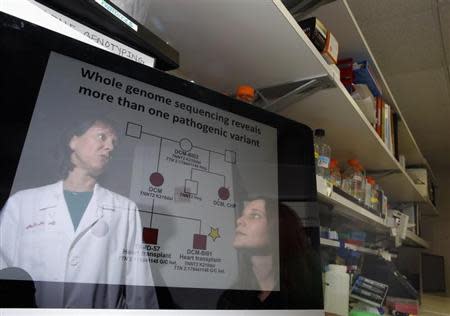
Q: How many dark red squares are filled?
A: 2